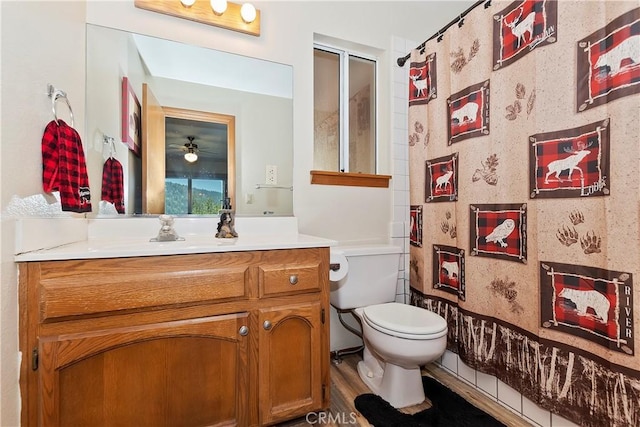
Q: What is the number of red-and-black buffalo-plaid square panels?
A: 10